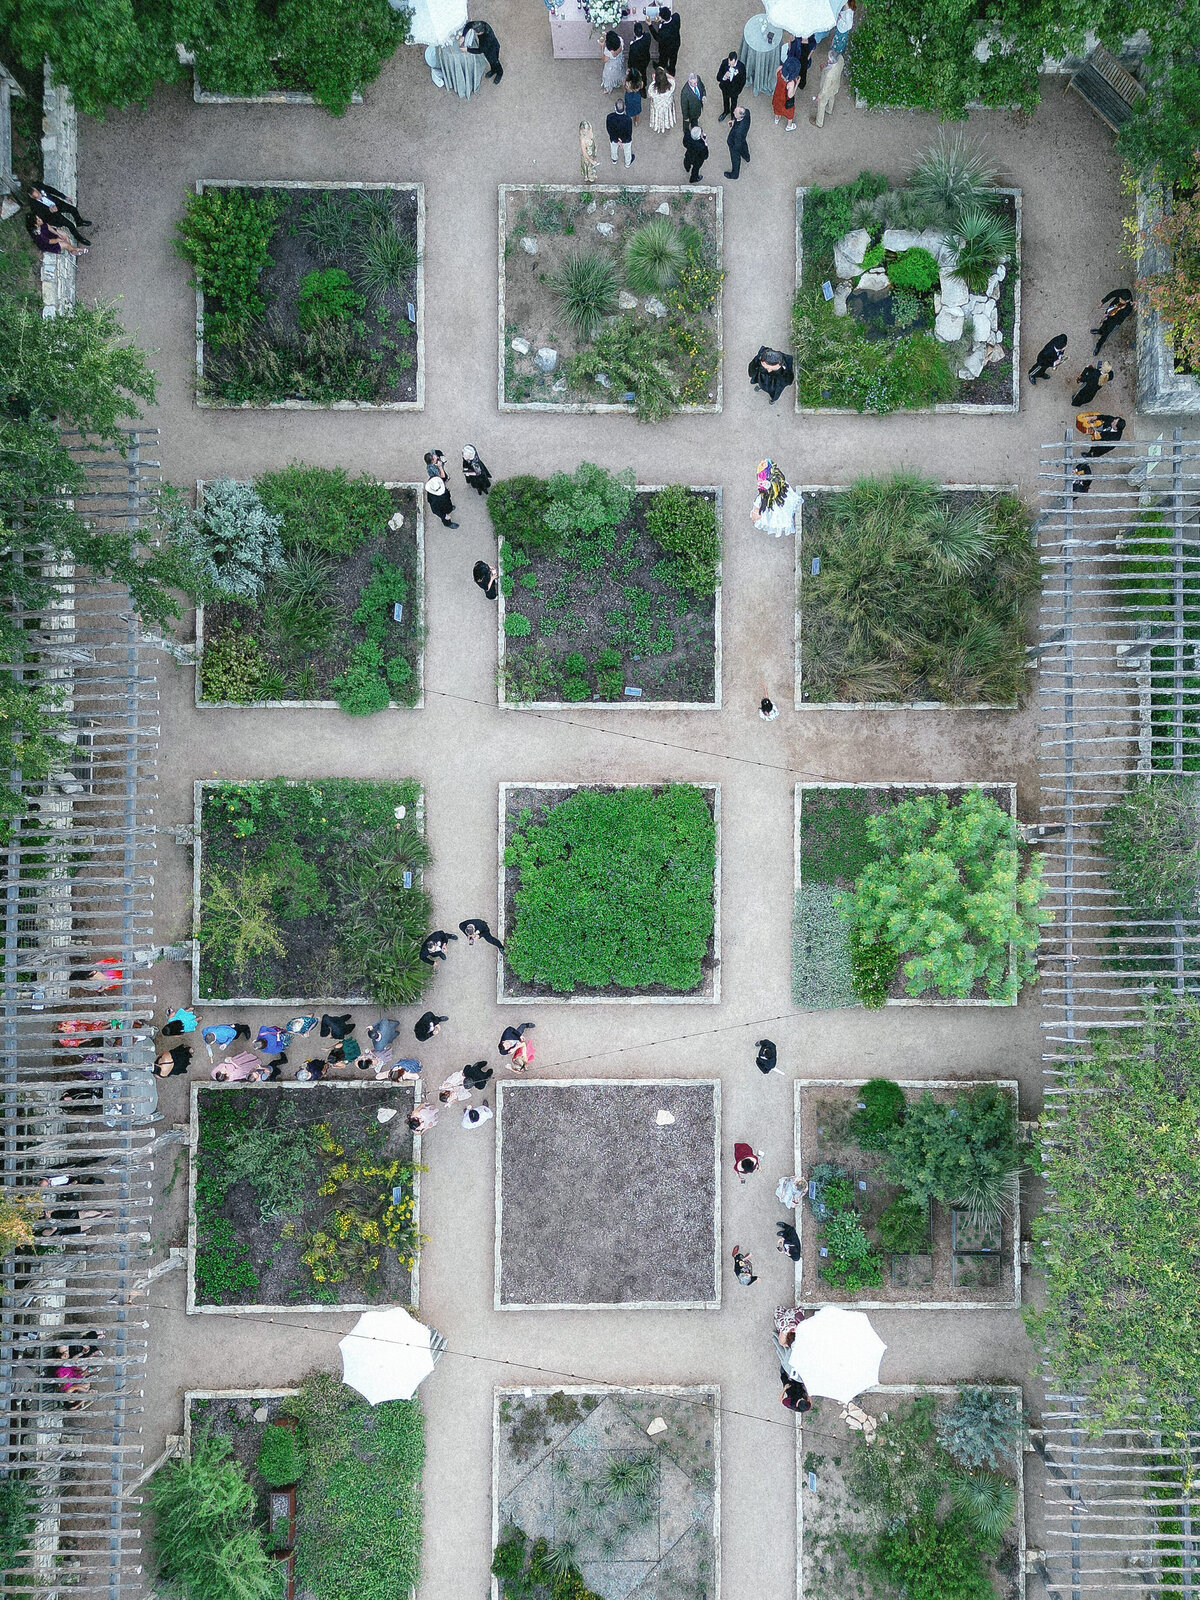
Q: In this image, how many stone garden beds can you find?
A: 15